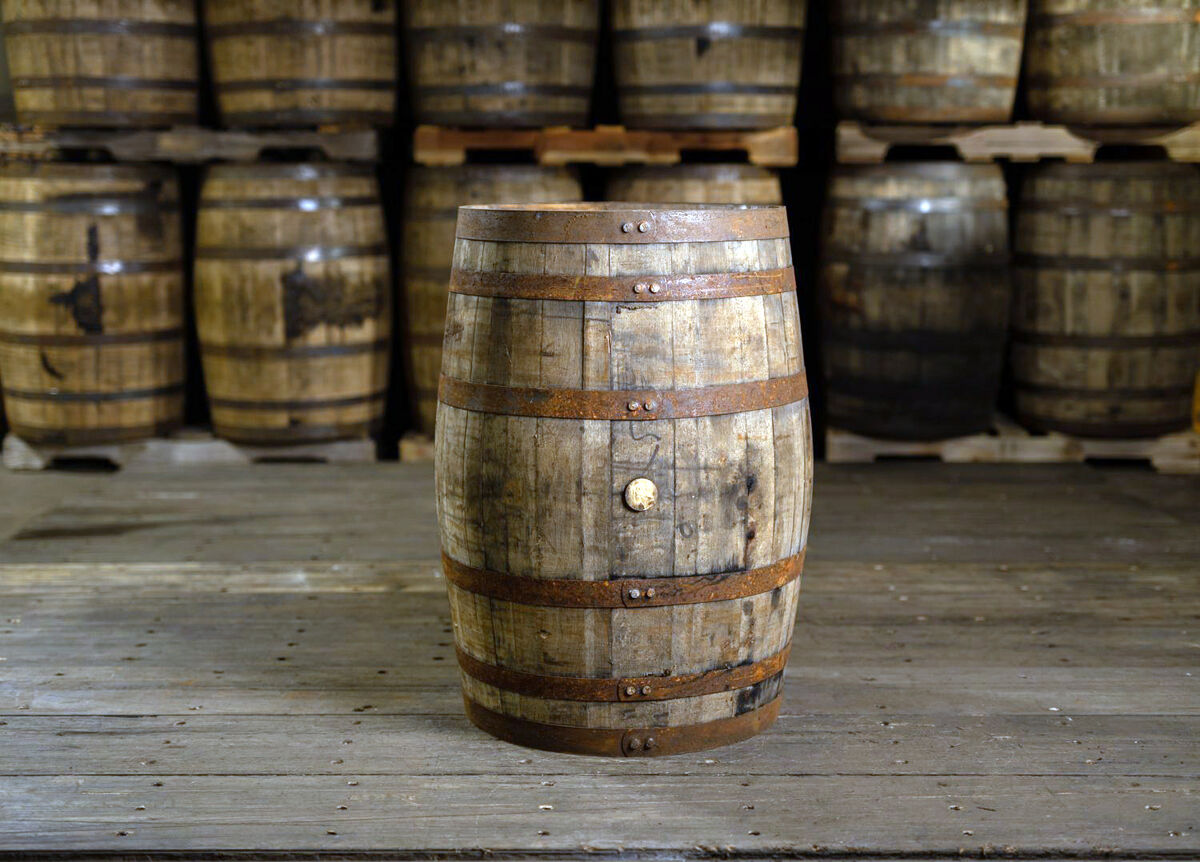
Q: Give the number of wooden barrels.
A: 13